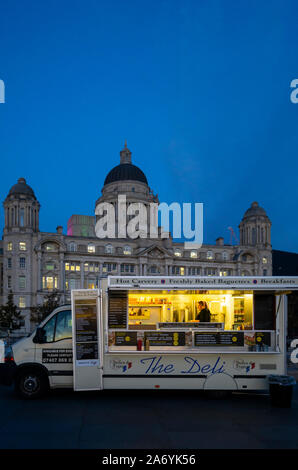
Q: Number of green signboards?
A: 0